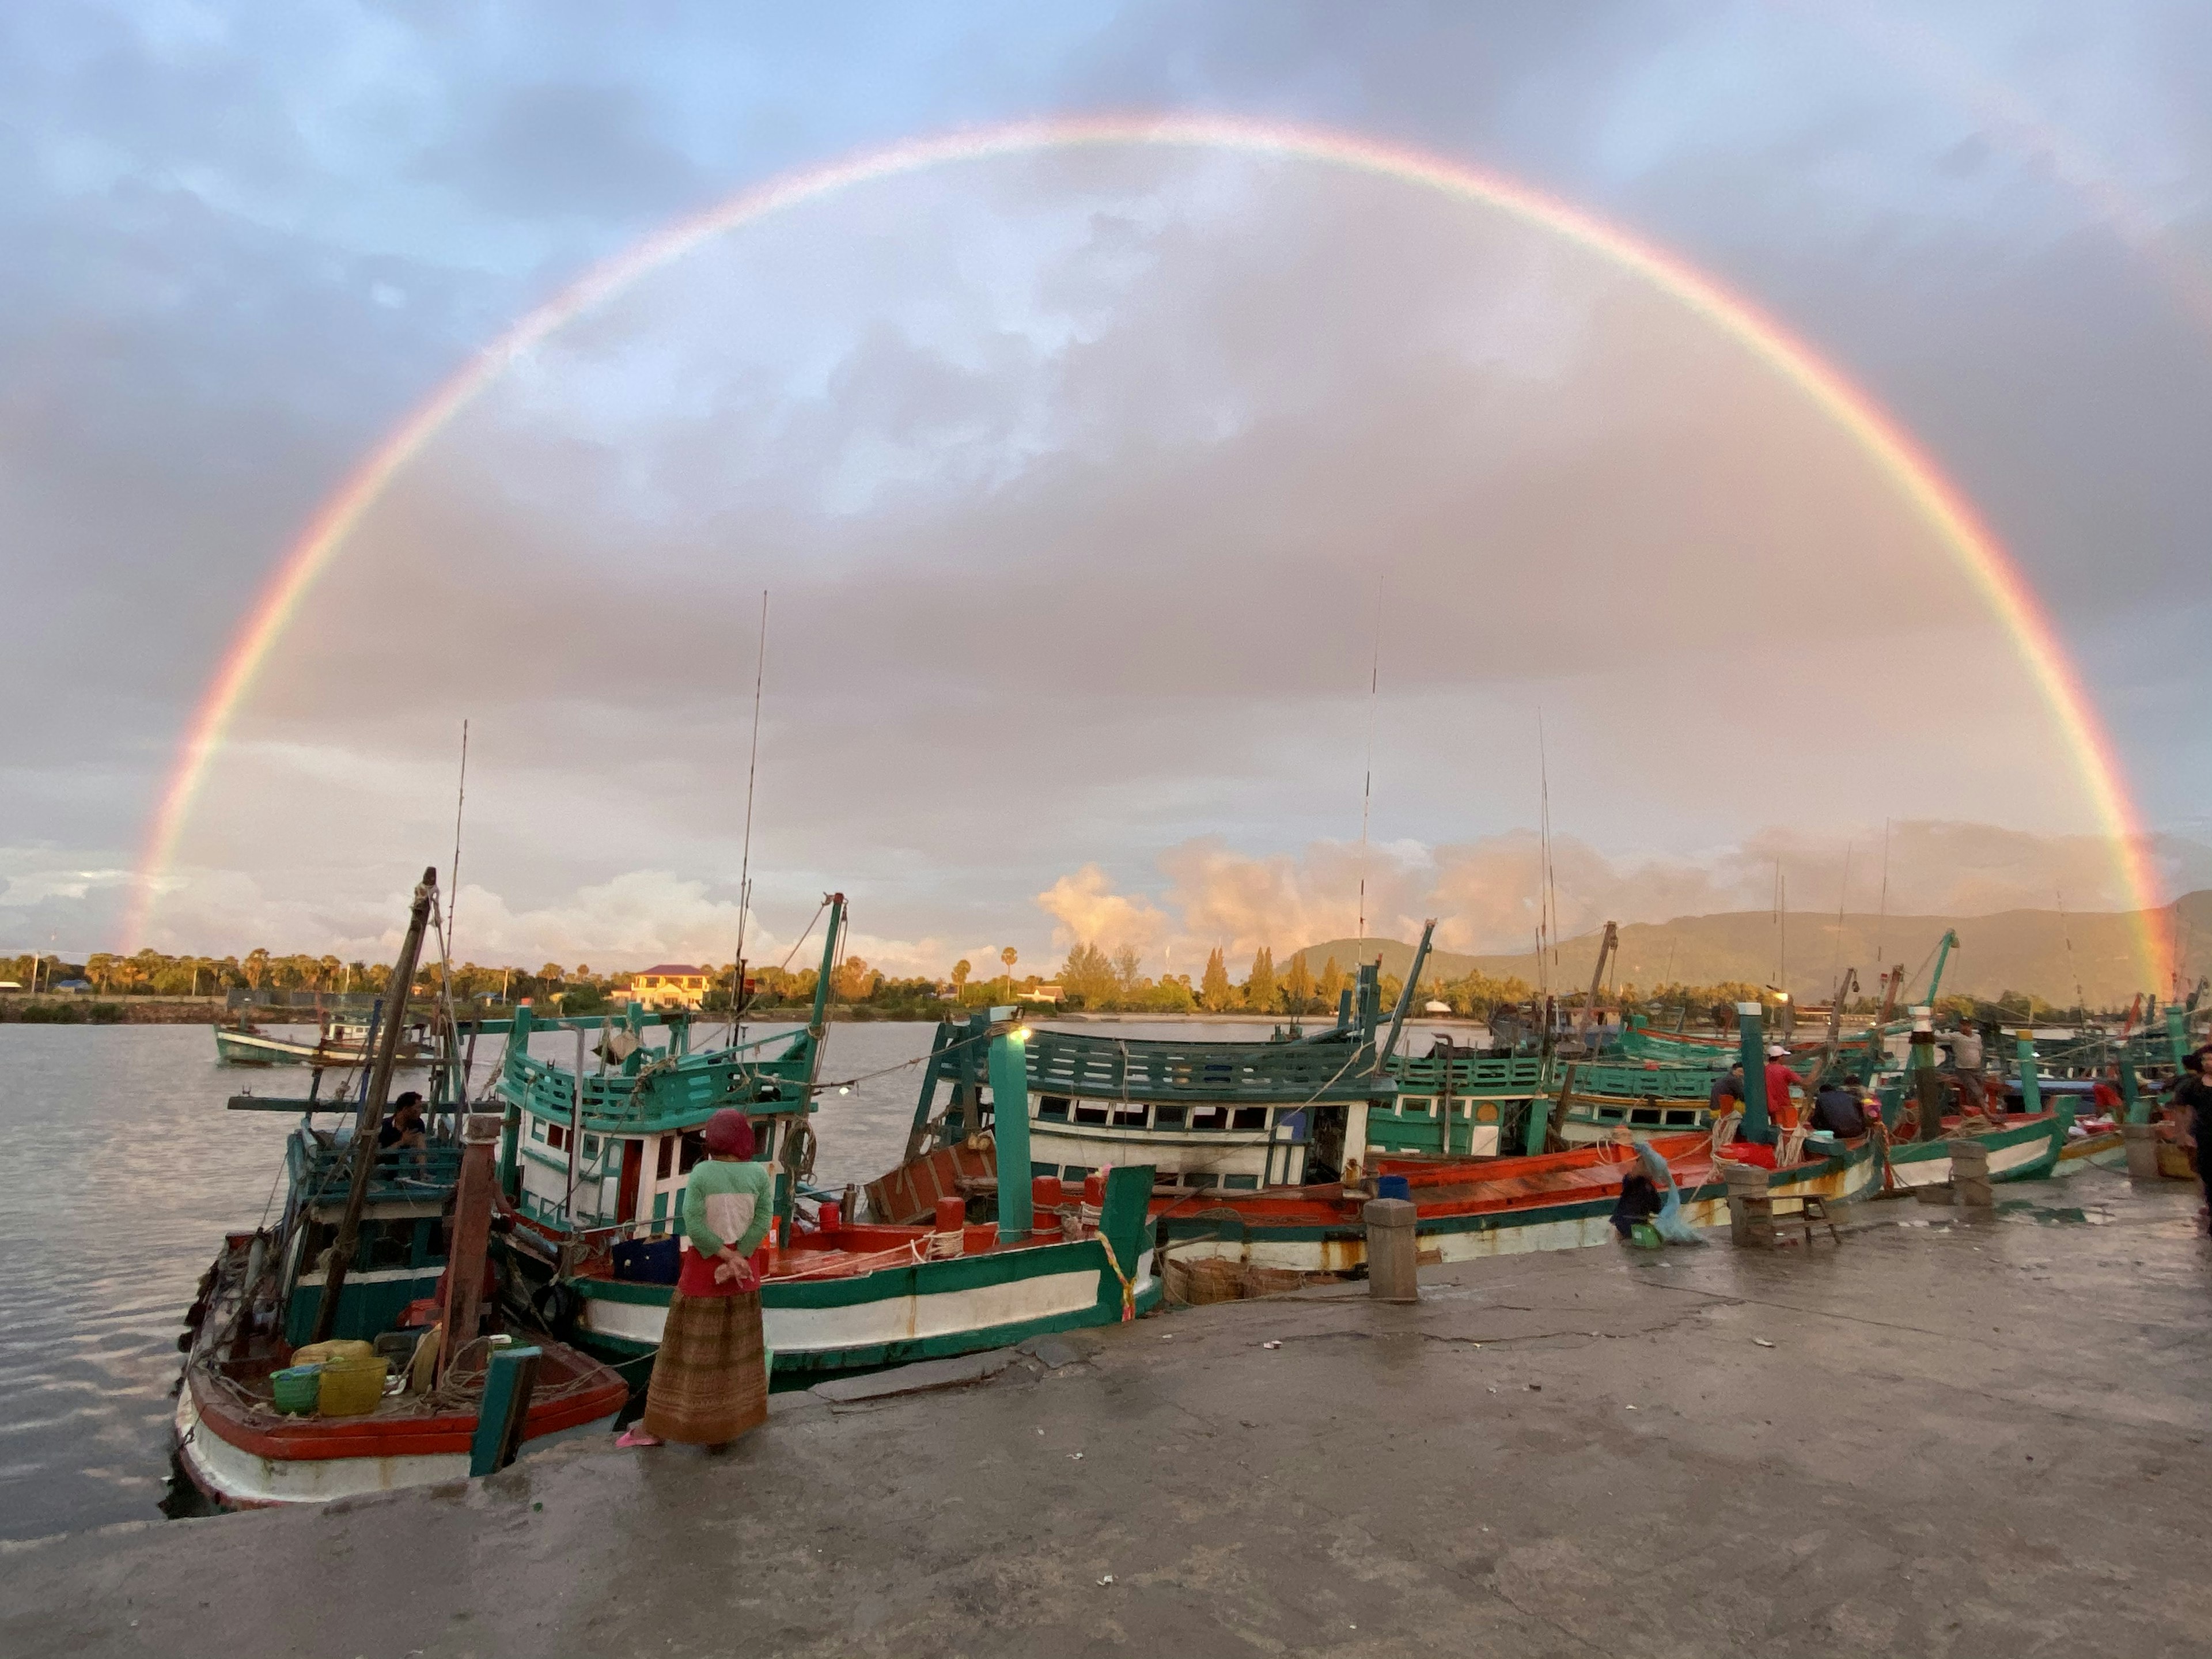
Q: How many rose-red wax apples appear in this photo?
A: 0